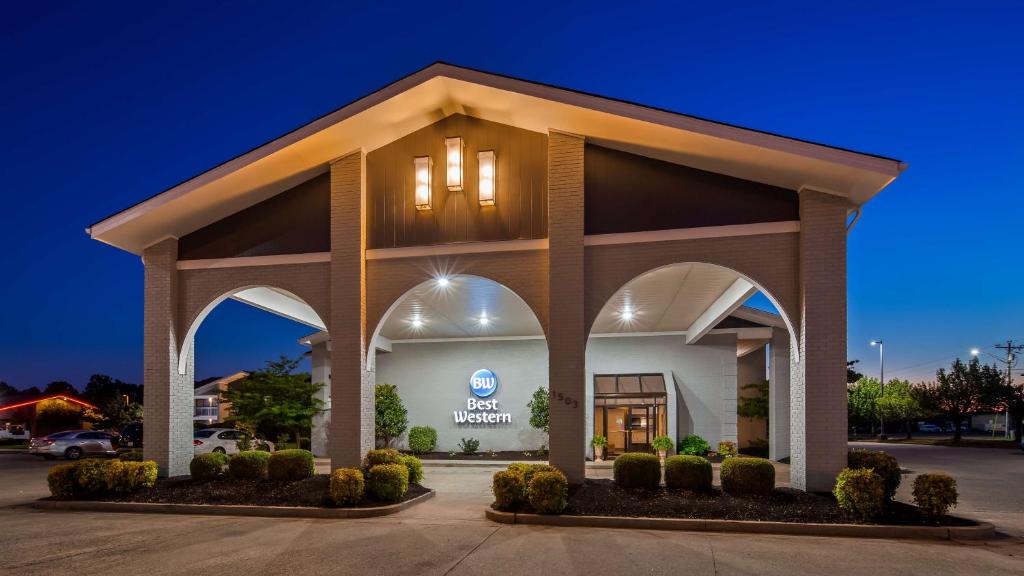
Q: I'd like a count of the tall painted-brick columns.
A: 4